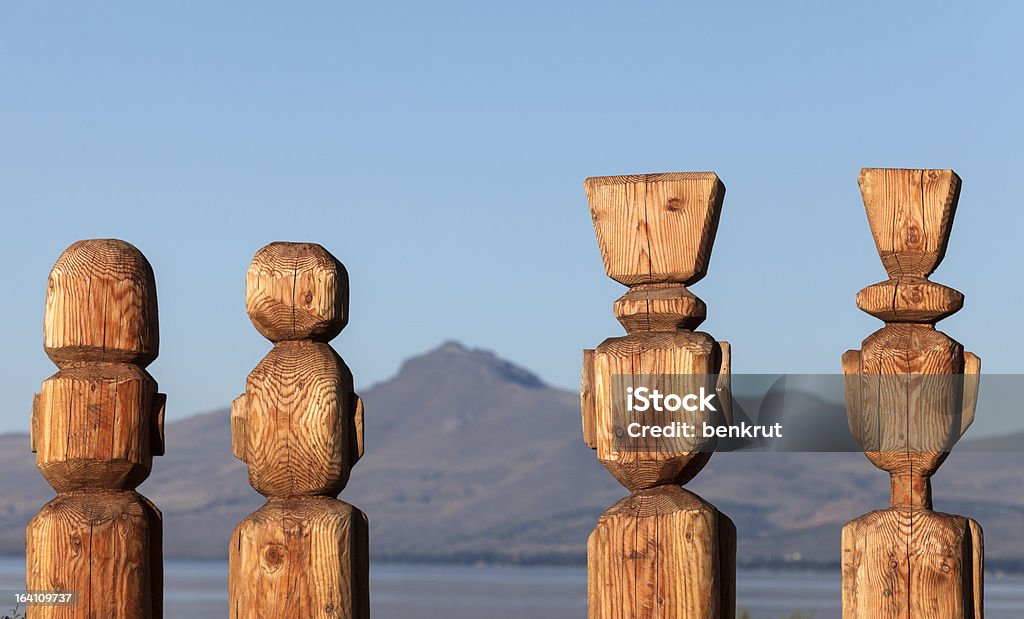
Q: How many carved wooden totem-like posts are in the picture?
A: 4